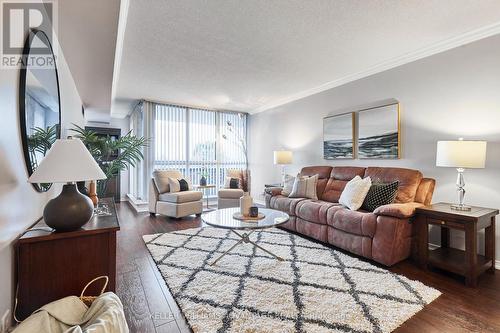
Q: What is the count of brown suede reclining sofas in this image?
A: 1